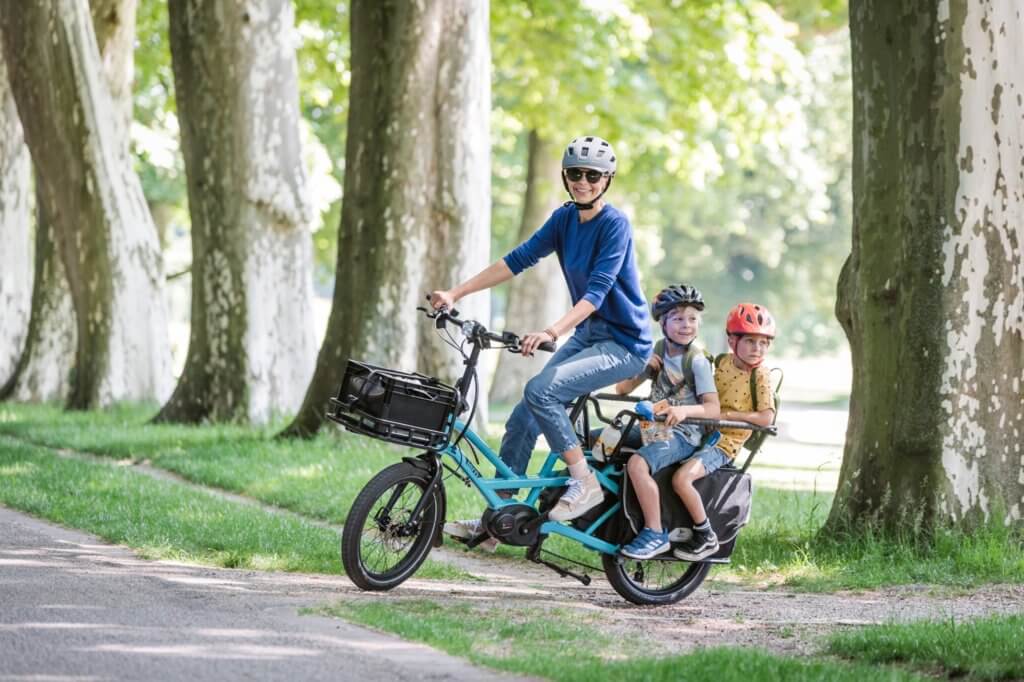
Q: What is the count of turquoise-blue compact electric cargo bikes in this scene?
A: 1